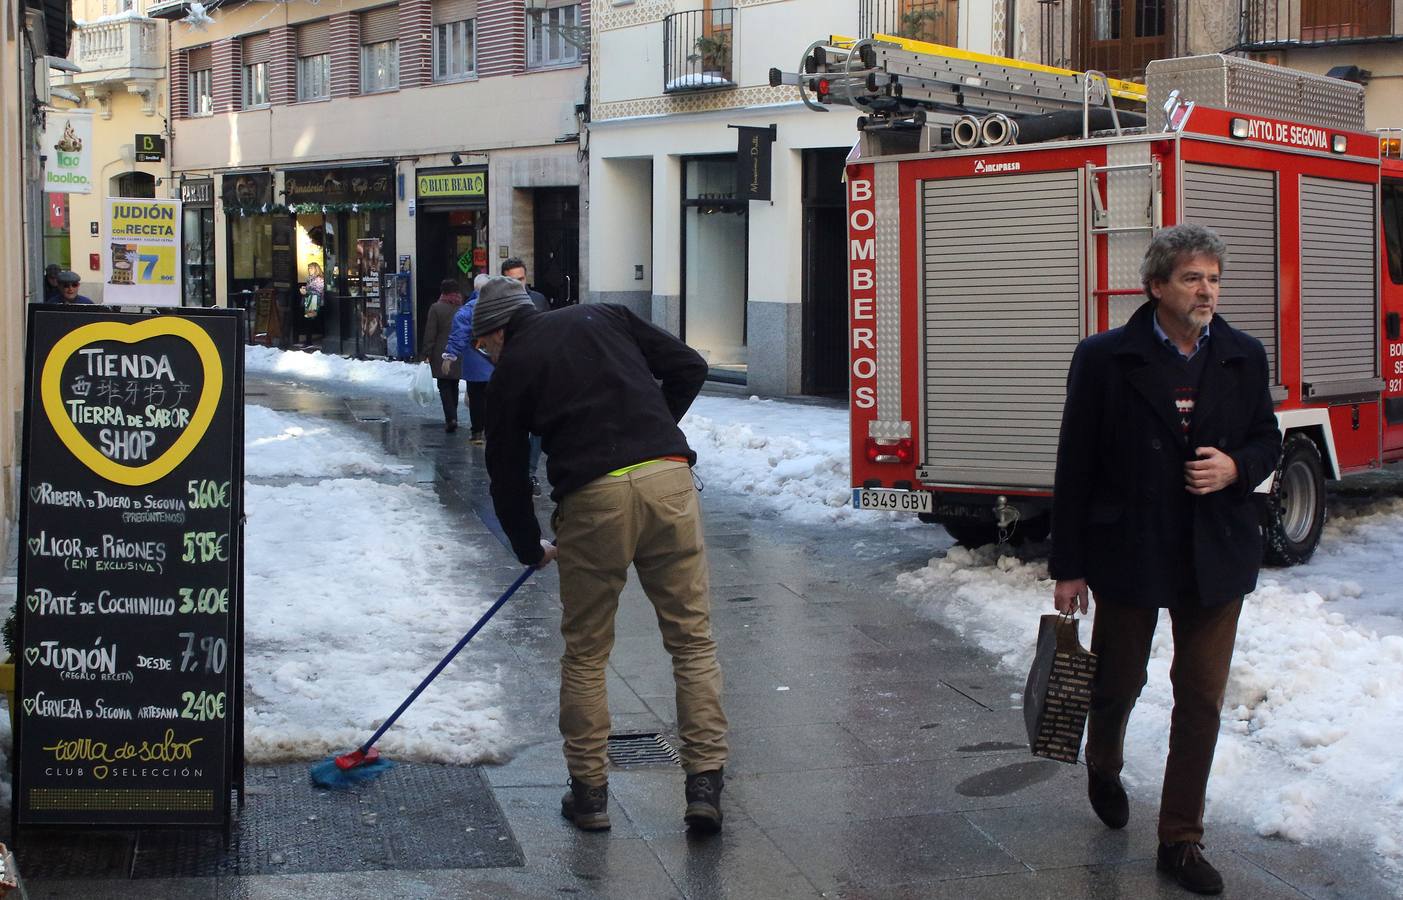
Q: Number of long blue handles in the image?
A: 1